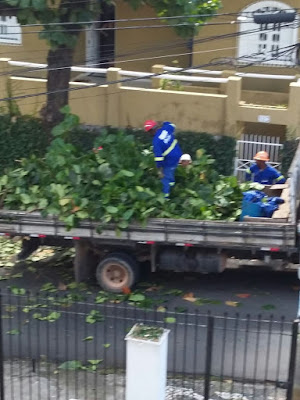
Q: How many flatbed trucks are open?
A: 1